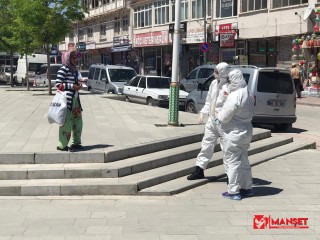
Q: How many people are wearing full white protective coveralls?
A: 2